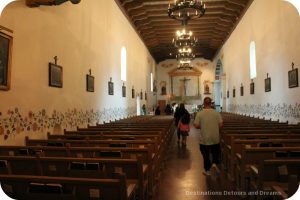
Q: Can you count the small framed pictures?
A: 13